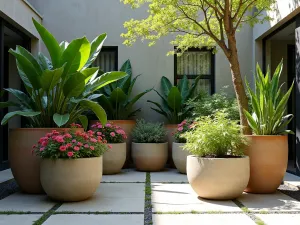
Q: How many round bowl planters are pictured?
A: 5